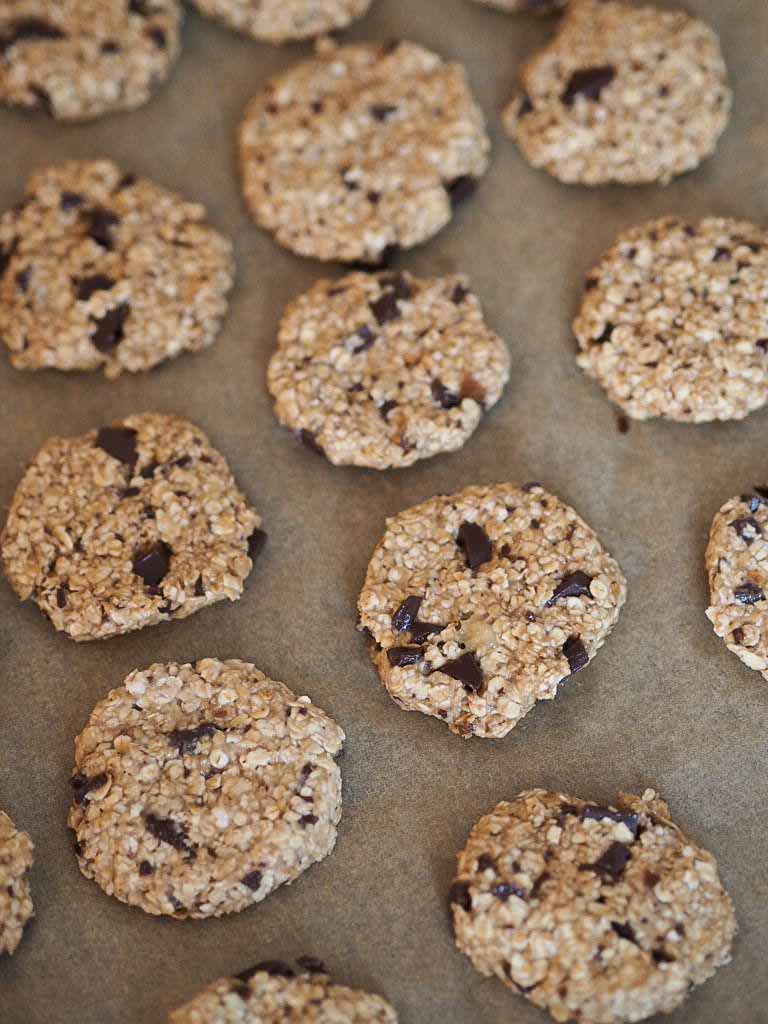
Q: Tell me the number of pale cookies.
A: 15